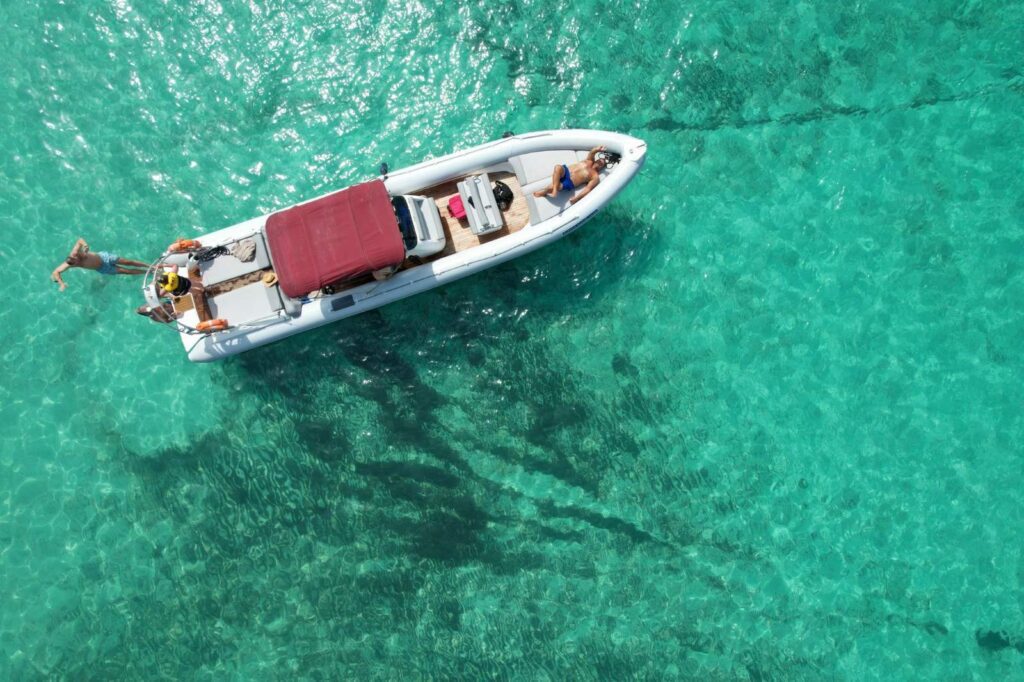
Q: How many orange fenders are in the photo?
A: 2